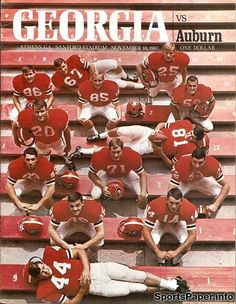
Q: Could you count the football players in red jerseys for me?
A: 13